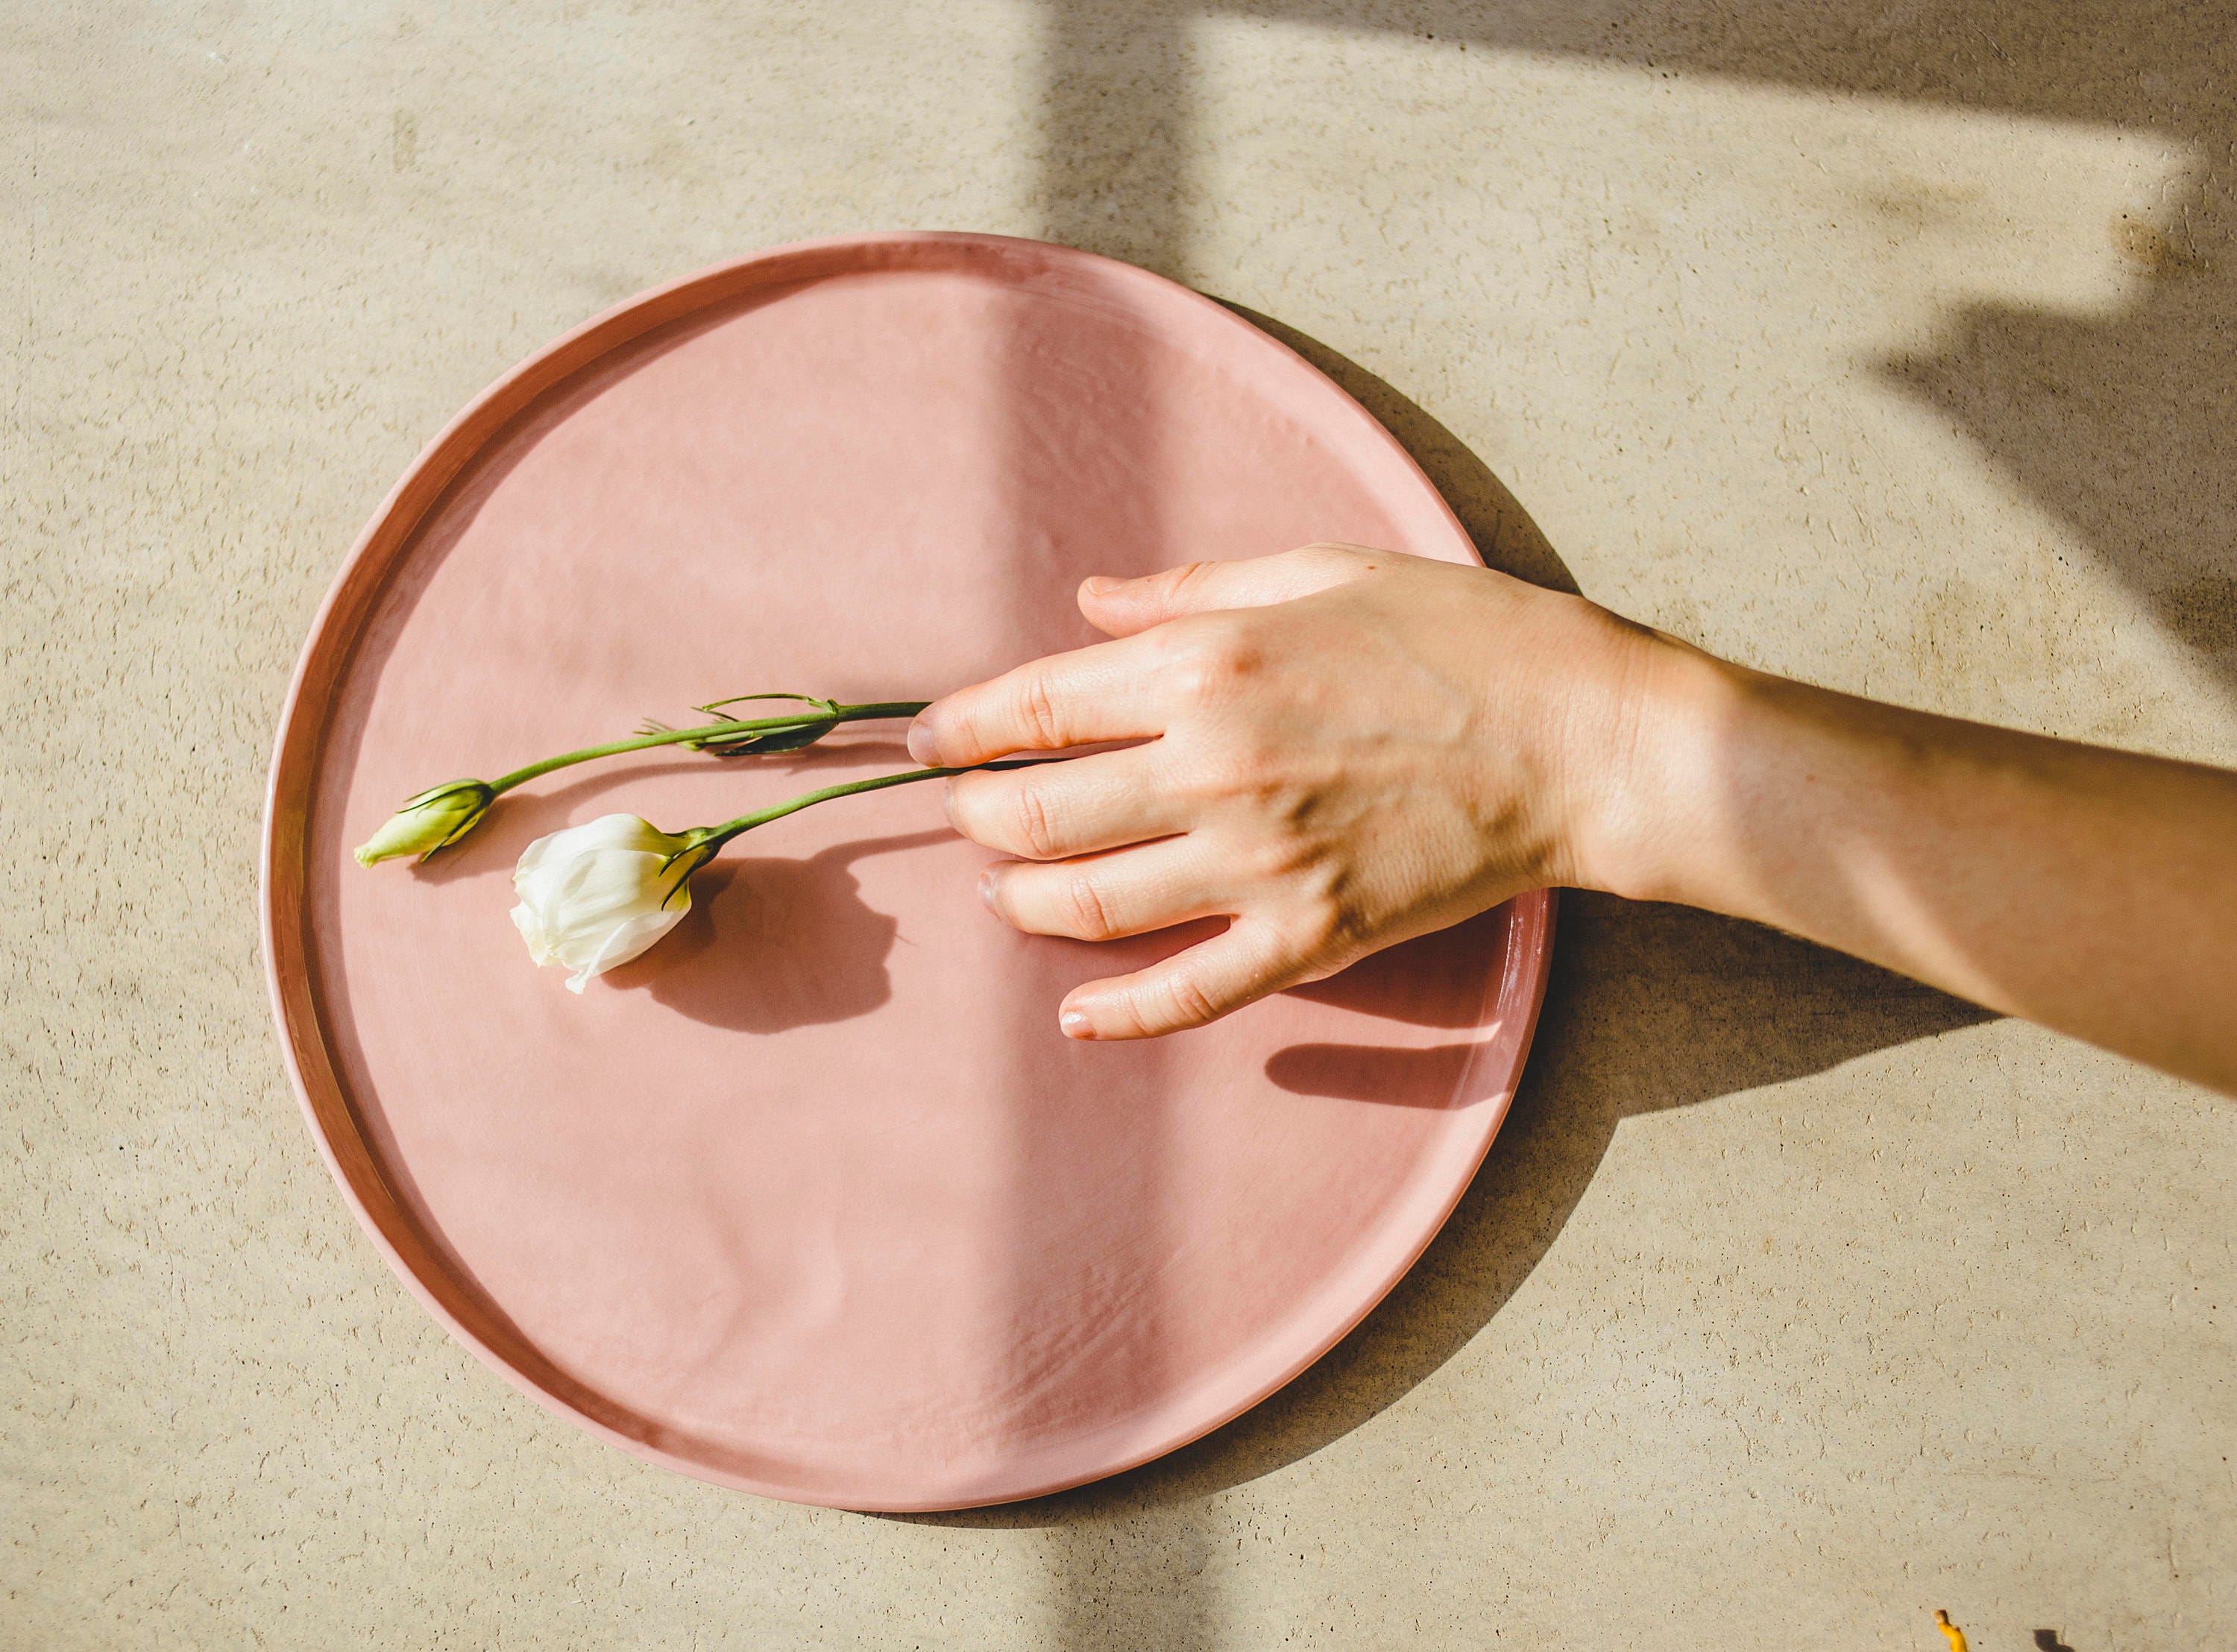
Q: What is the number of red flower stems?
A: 0